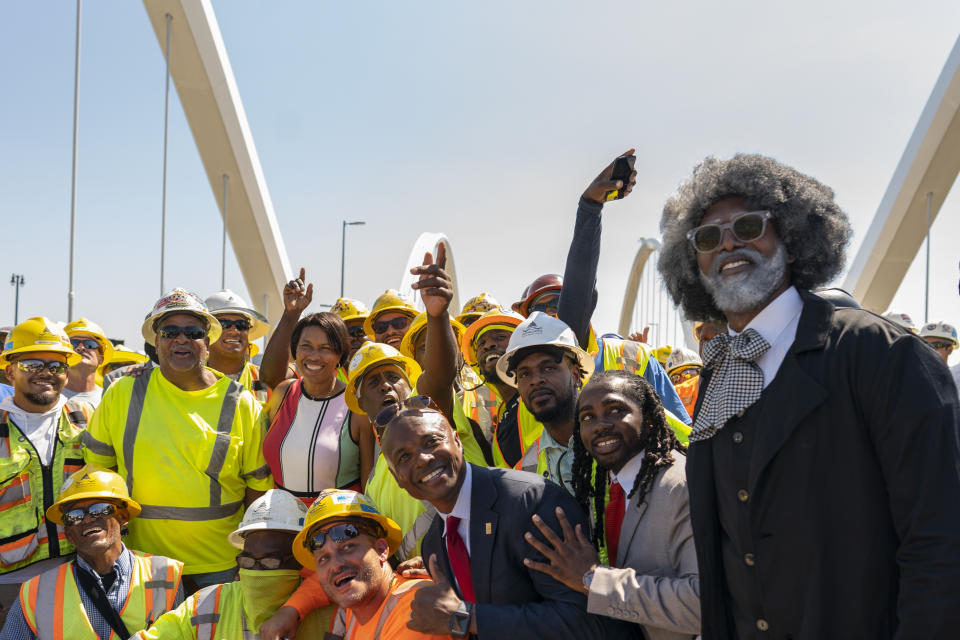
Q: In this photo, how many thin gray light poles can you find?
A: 2